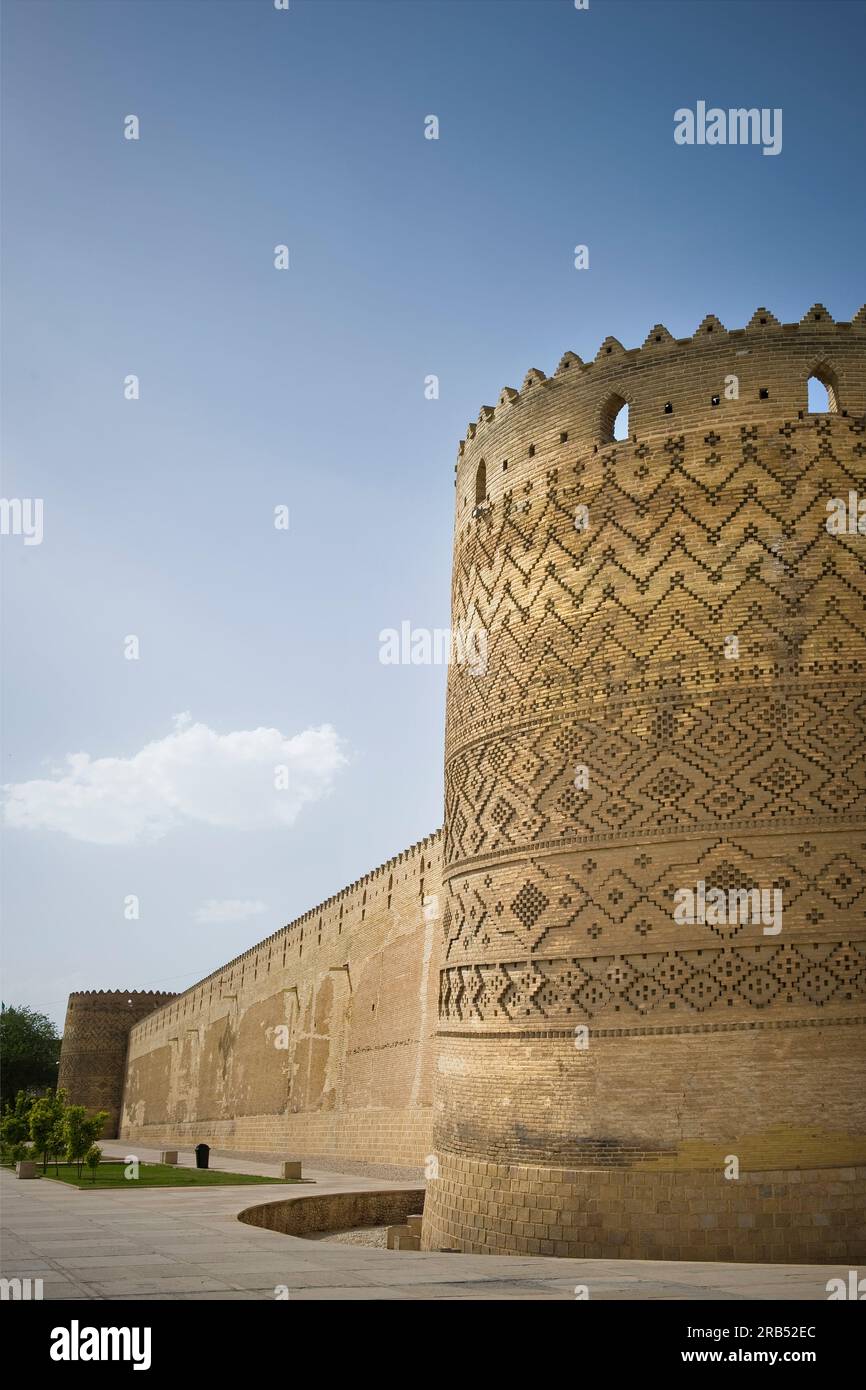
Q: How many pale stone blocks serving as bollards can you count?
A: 3